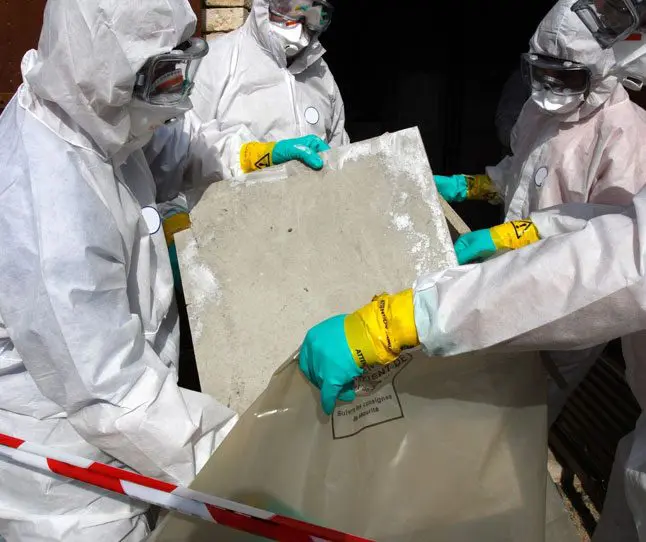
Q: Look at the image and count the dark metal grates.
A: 1